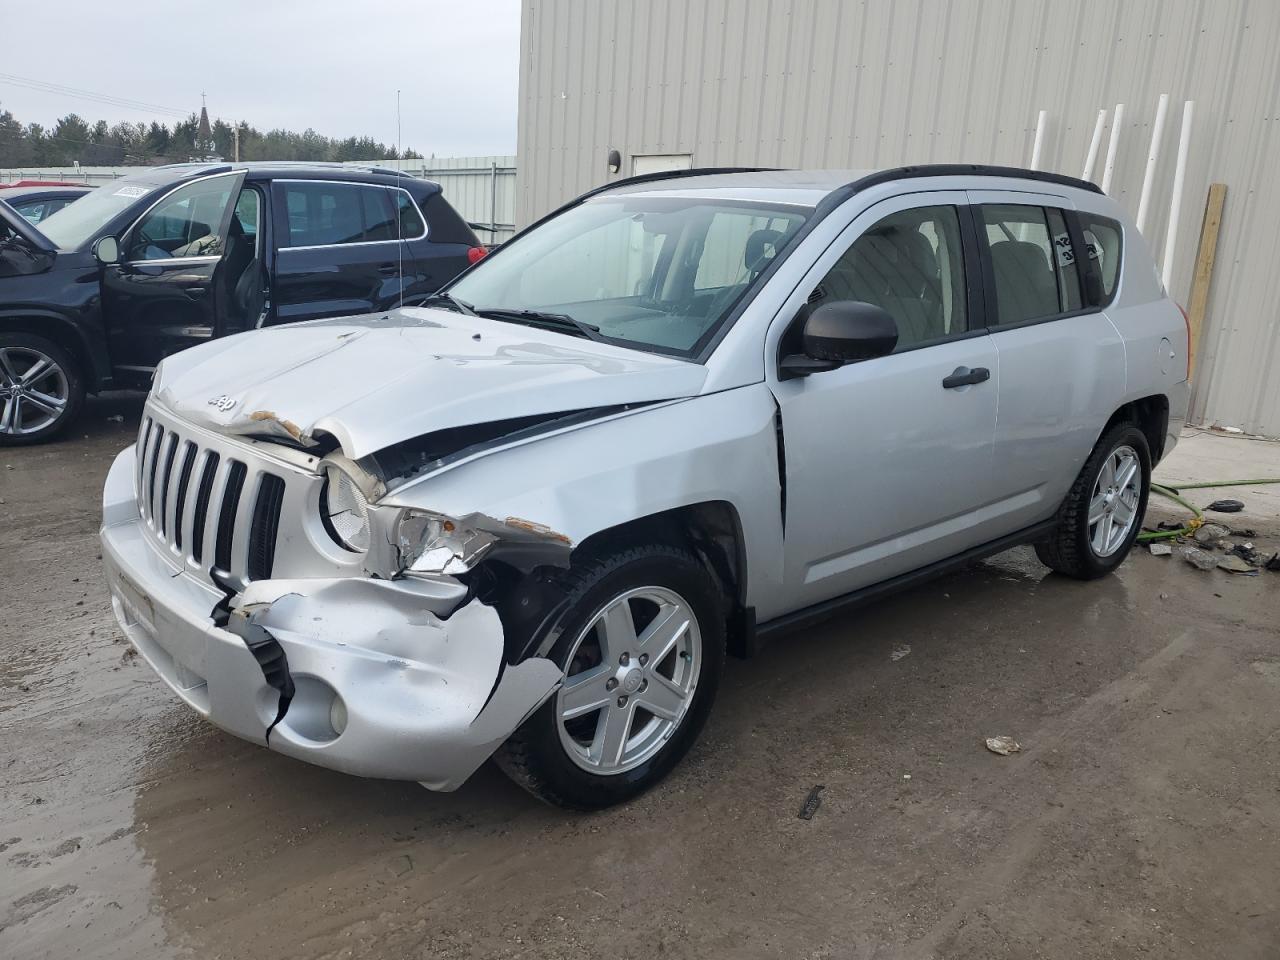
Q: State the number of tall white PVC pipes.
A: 5